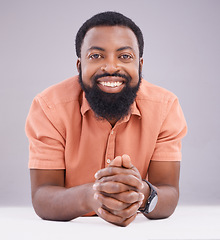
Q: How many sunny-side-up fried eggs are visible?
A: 0